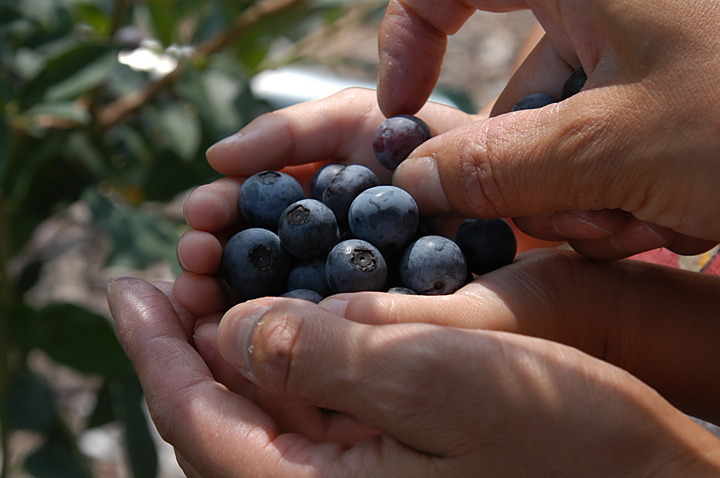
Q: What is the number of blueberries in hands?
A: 15